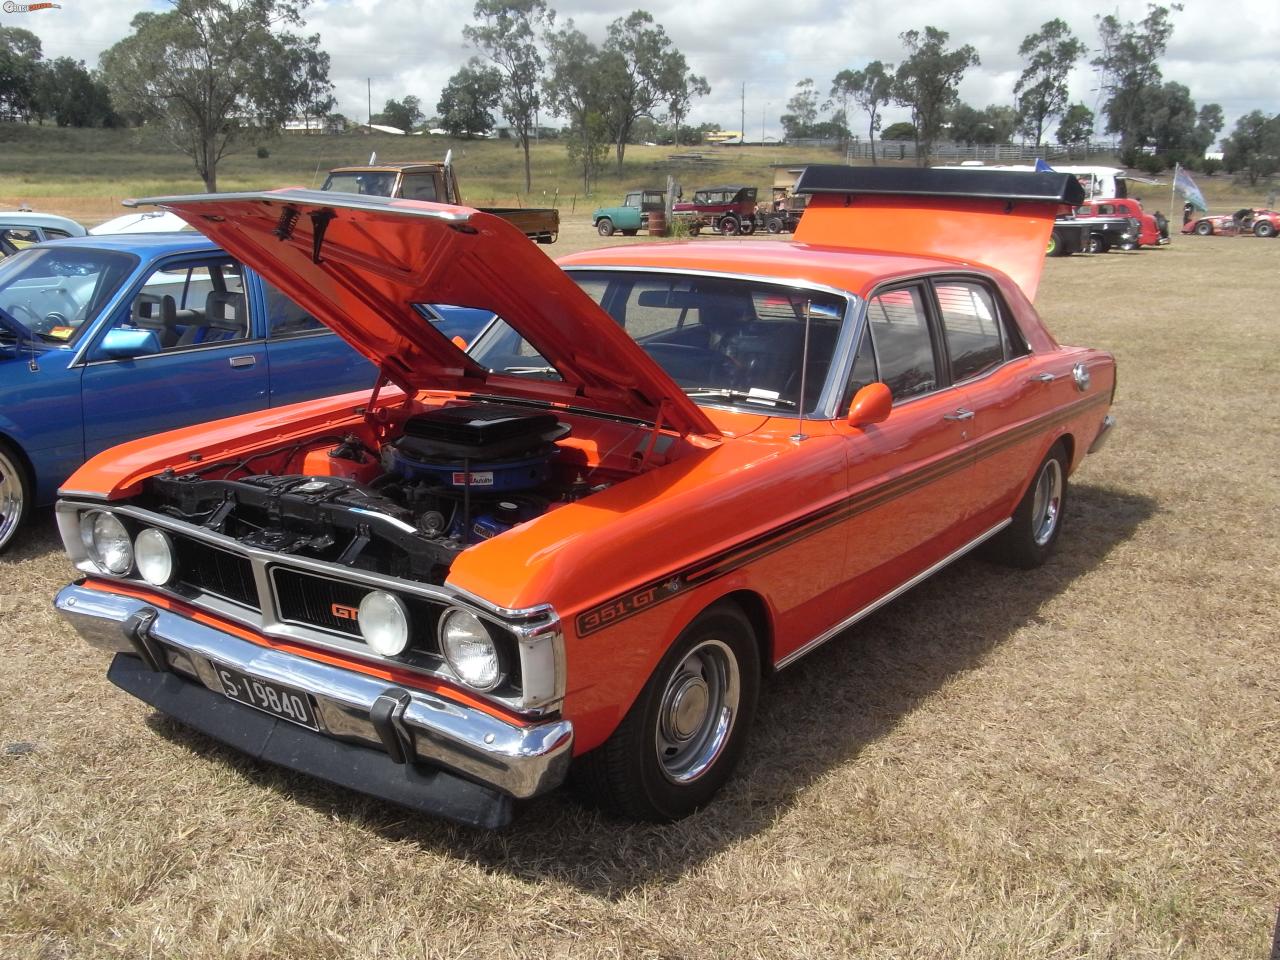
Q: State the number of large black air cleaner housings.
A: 1